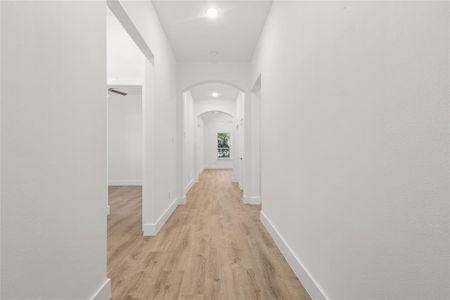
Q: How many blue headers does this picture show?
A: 0